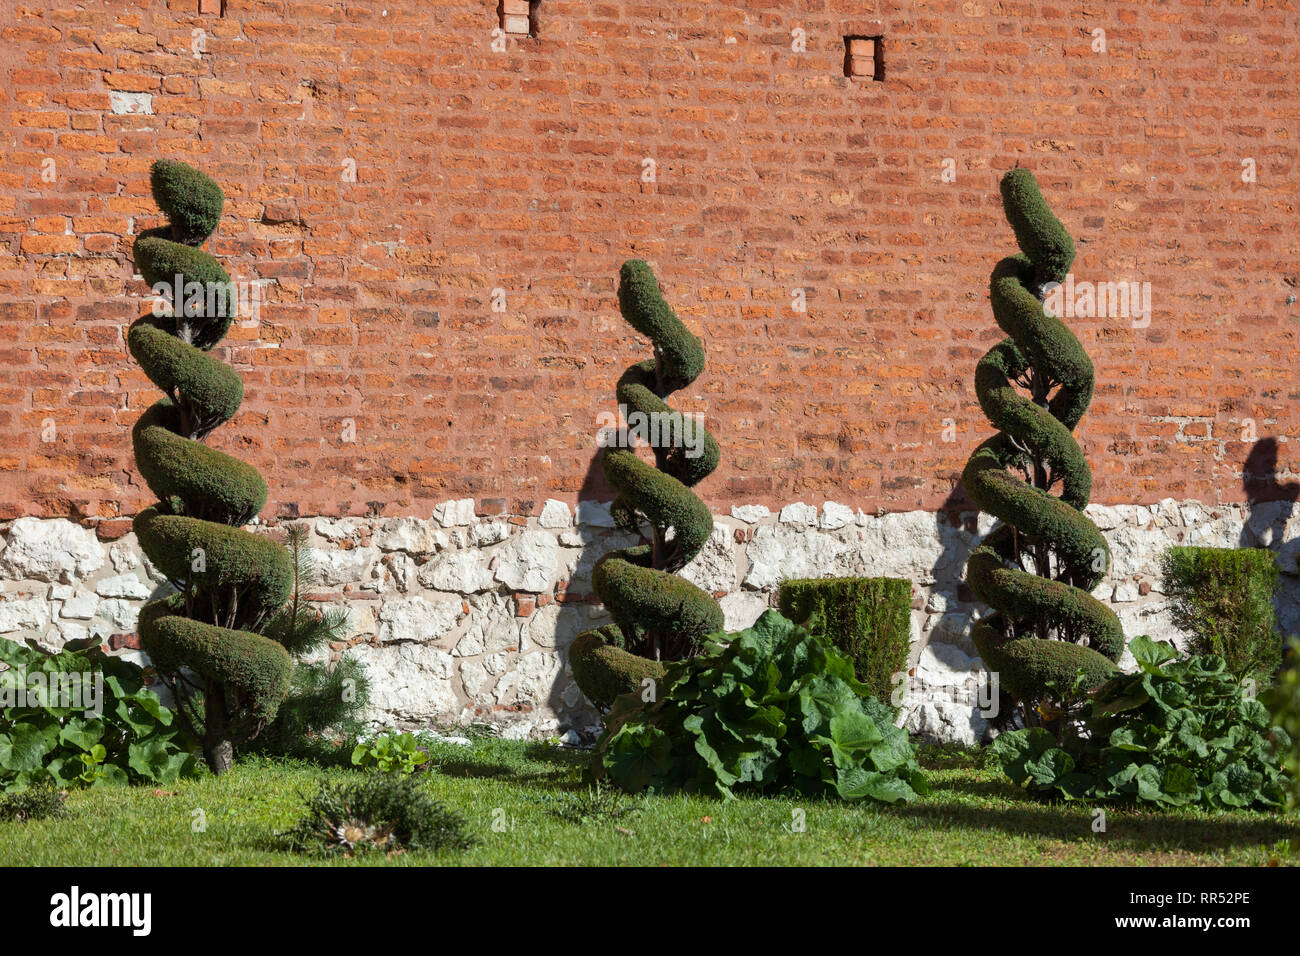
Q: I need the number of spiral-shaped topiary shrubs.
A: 3